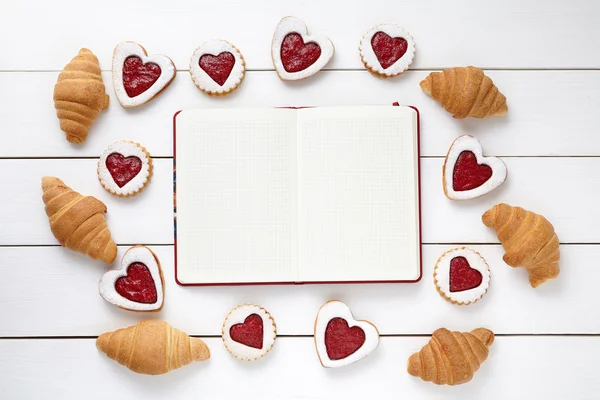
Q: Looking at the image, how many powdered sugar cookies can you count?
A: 10